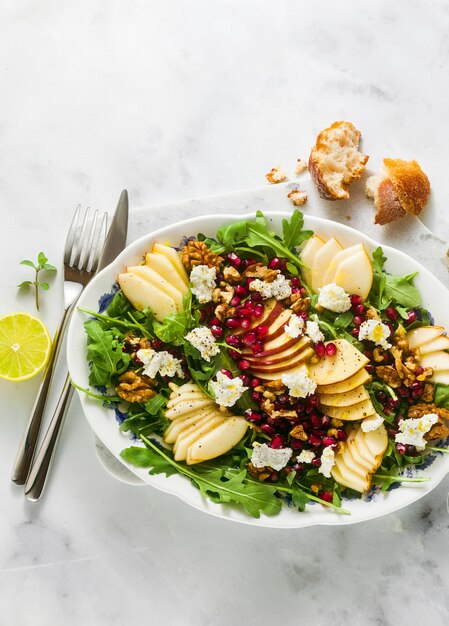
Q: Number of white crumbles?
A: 15